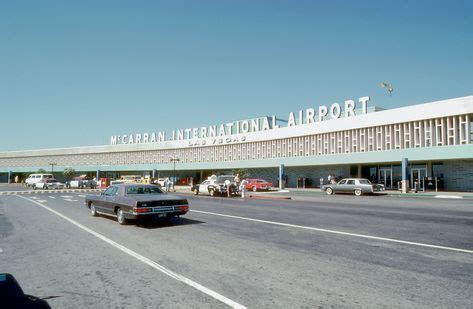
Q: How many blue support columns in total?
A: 5